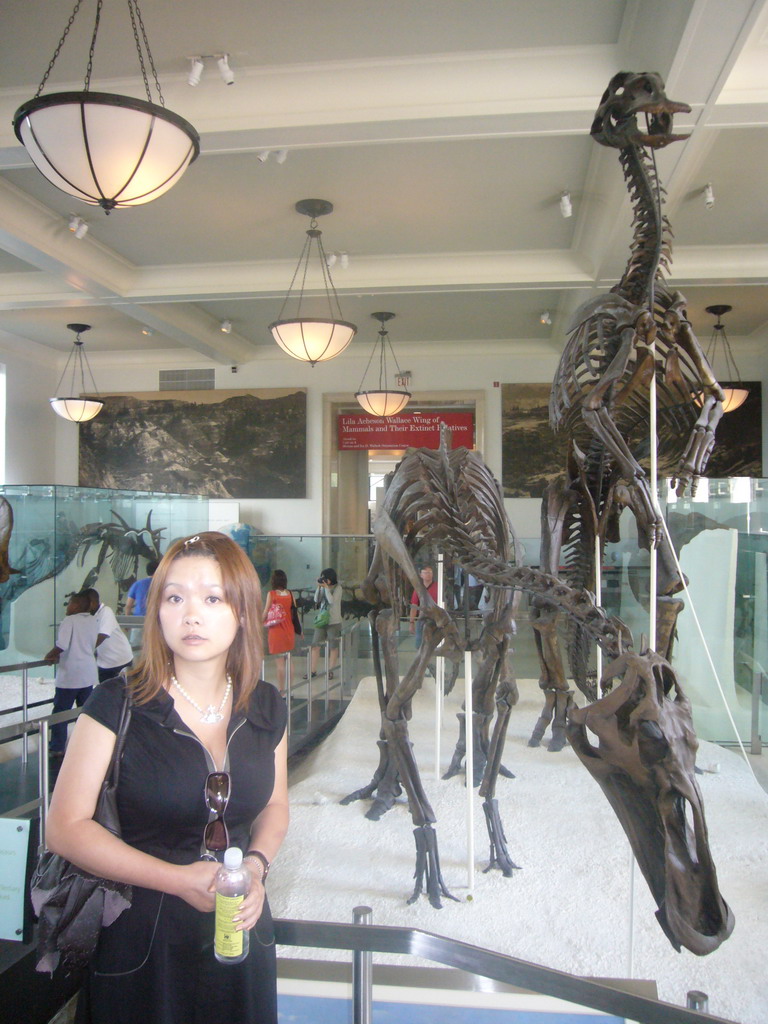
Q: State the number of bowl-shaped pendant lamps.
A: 5